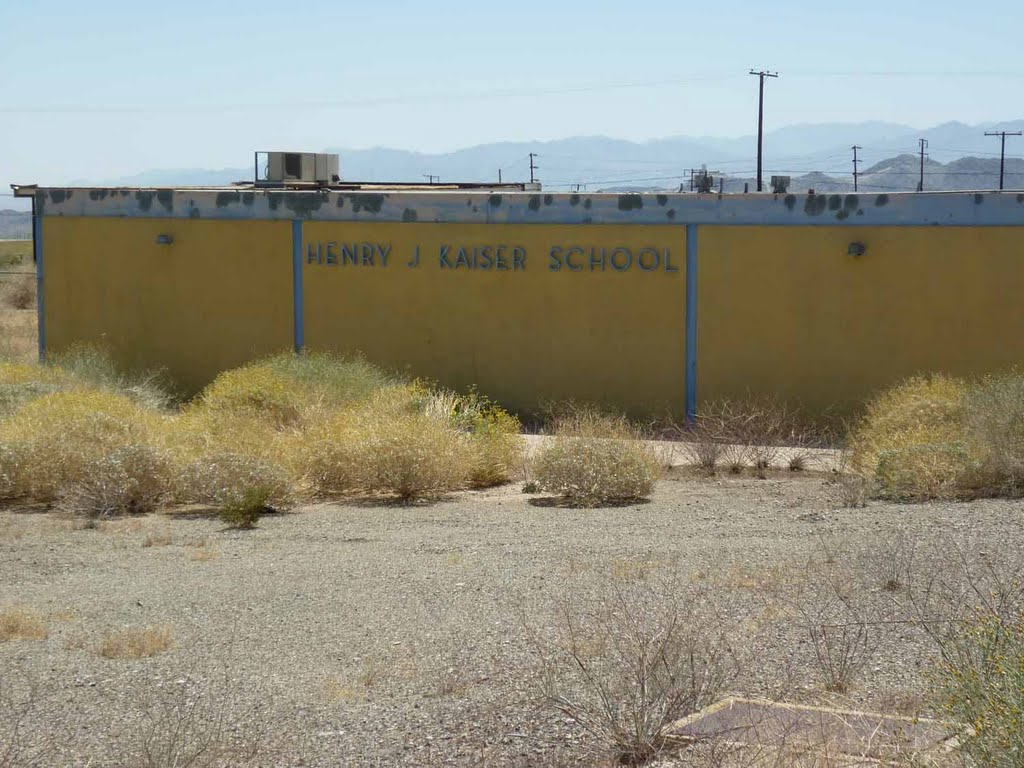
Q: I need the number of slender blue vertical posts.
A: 3